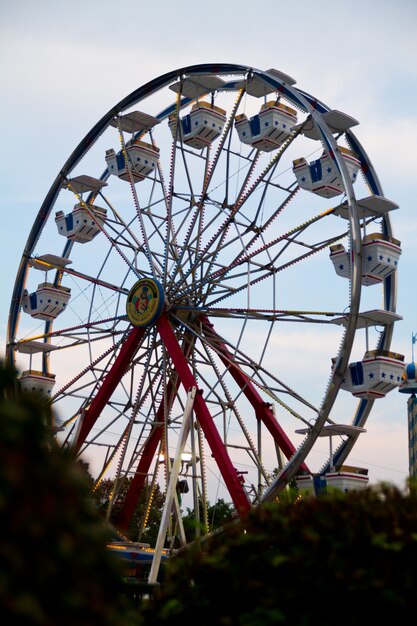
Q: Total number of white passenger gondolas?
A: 10